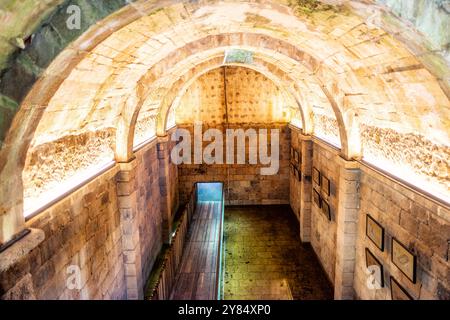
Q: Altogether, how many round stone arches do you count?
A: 3